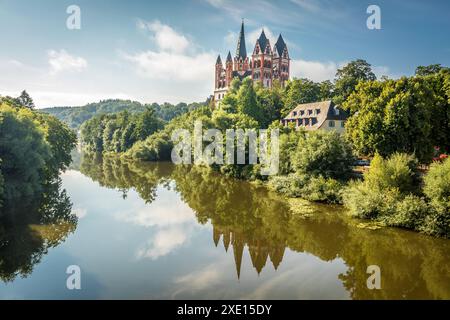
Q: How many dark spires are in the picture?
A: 5